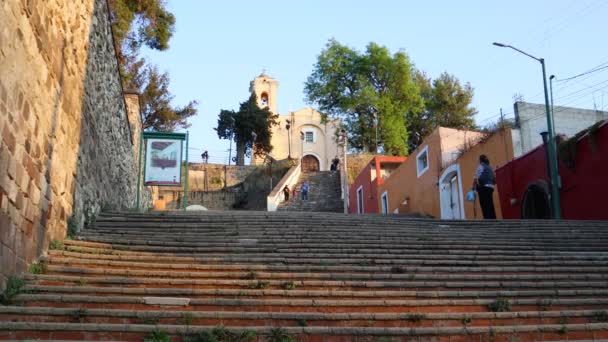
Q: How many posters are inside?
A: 1